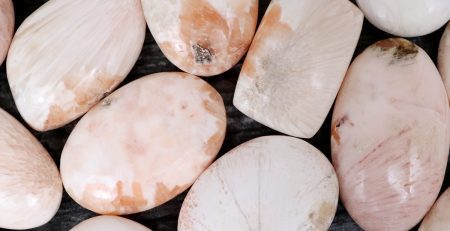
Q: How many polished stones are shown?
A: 12